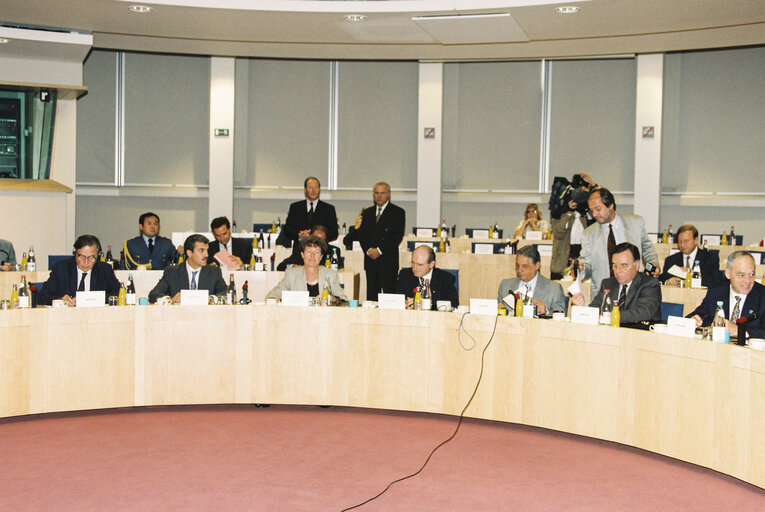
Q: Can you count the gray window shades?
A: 7